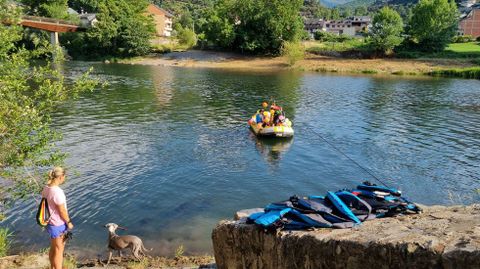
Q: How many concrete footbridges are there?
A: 1